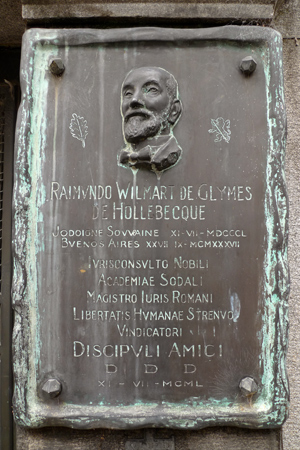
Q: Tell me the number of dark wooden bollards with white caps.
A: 0